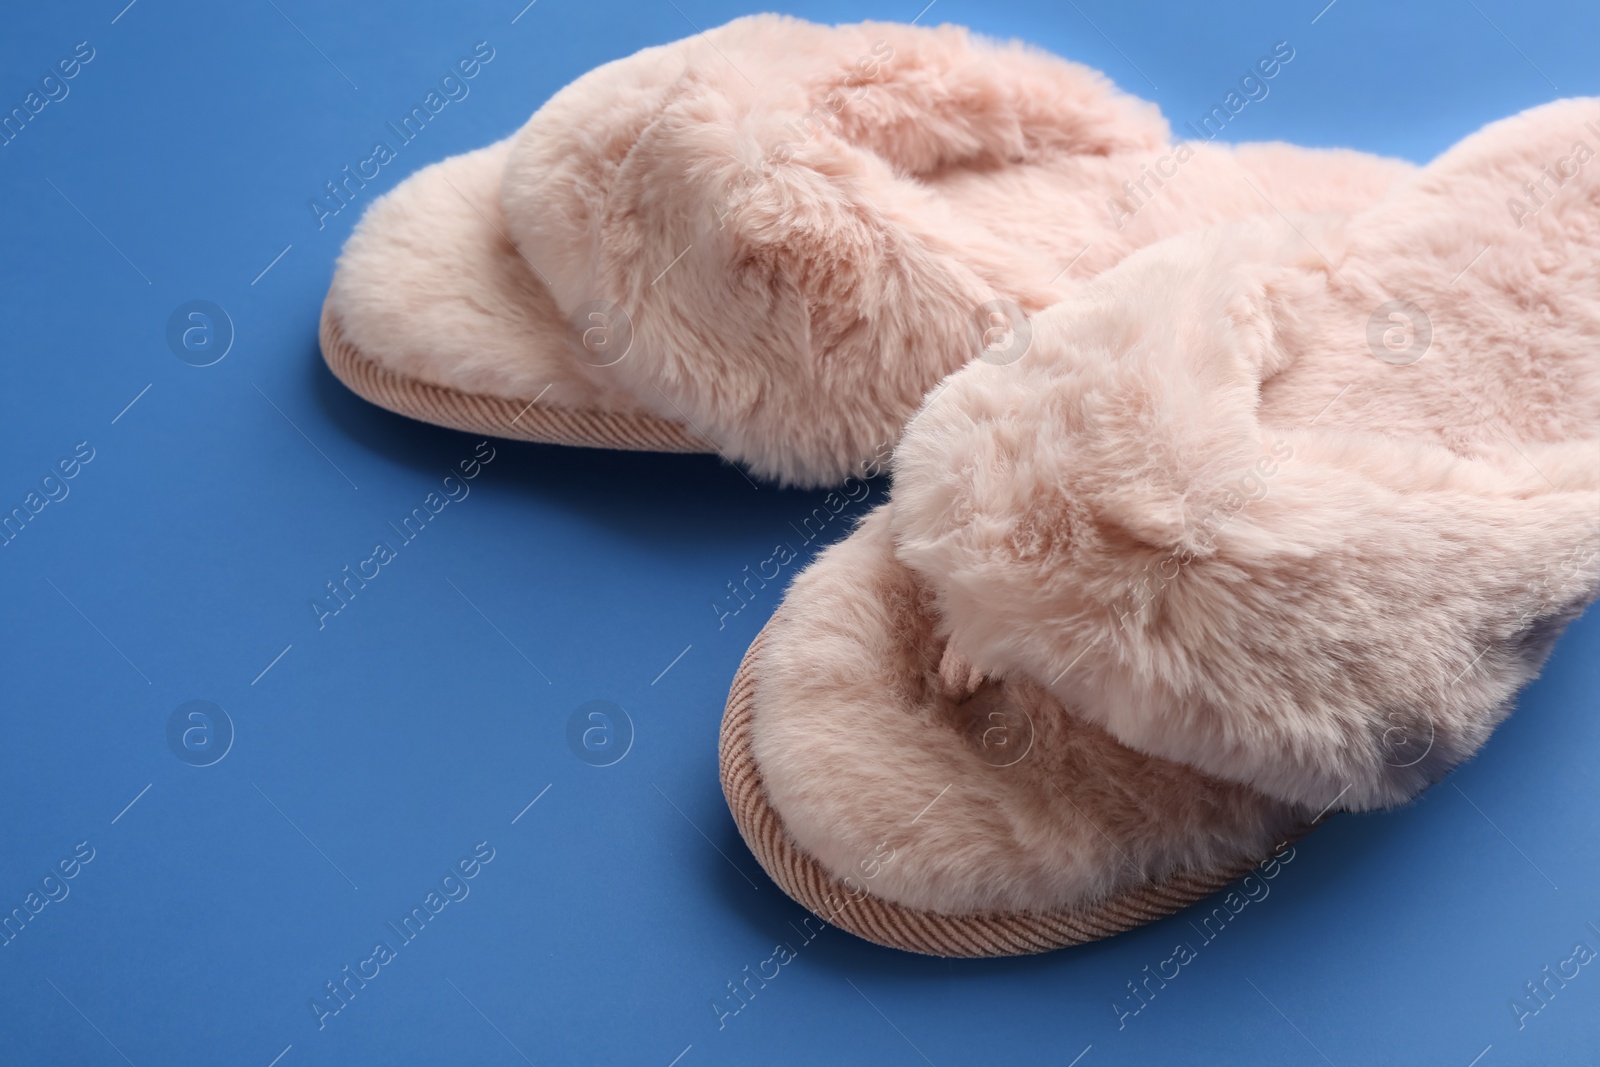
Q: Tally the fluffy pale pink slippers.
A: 2